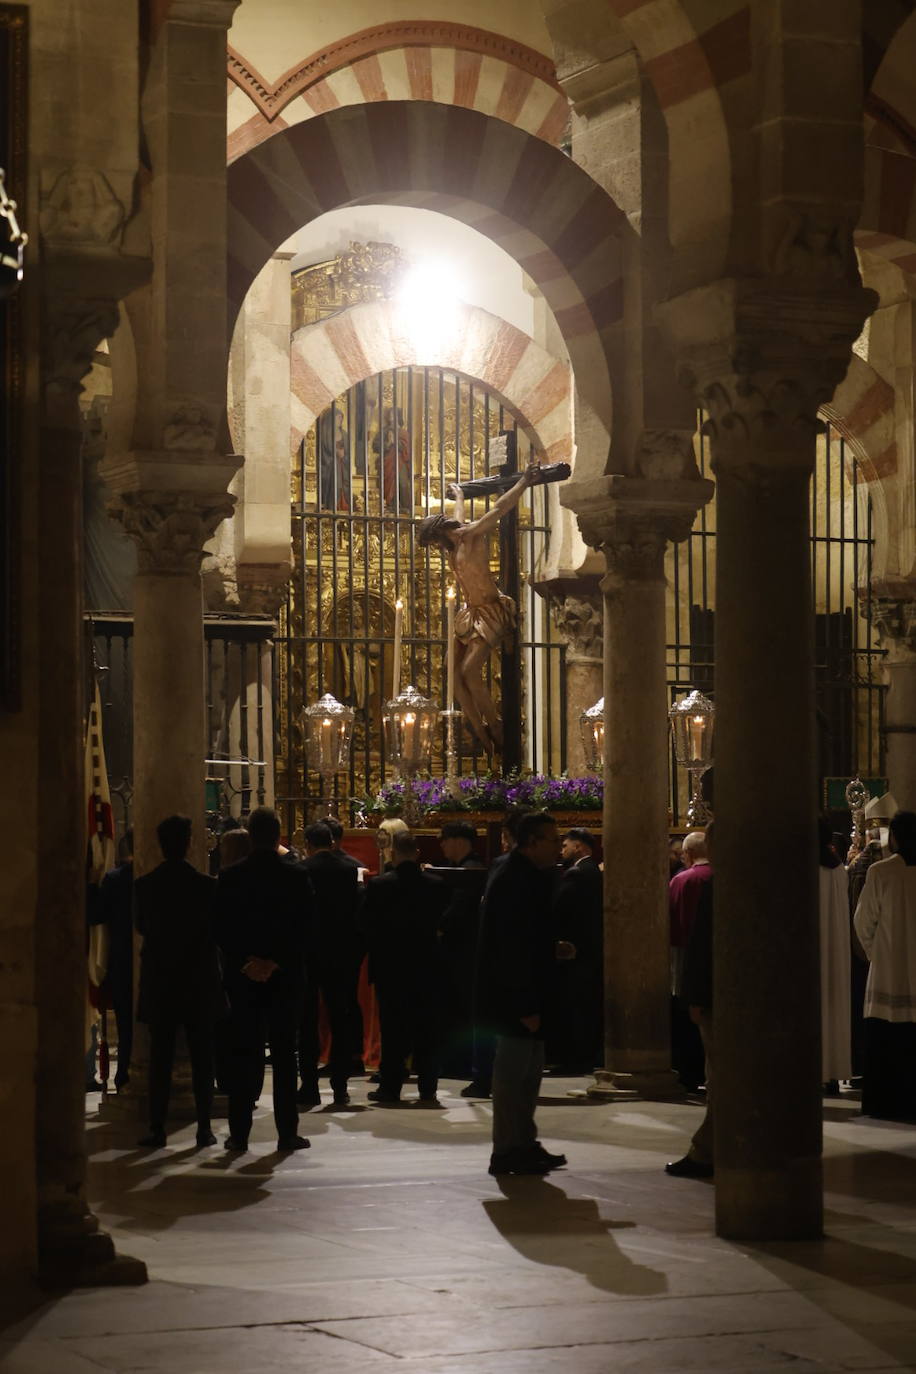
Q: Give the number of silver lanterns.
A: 4